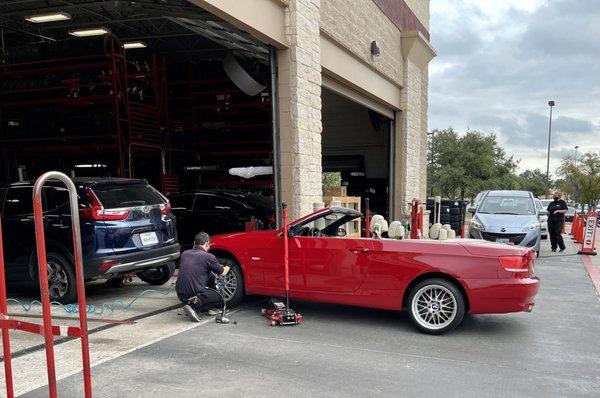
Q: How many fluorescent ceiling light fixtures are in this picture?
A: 3